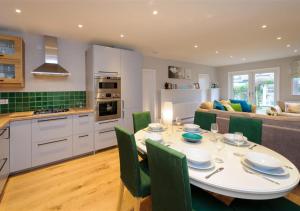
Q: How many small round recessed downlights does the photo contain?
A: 12